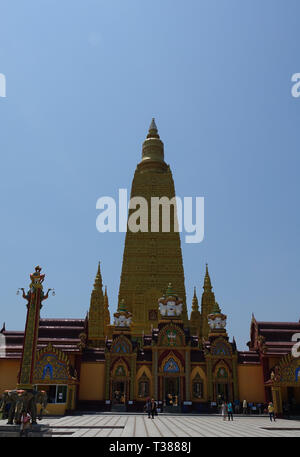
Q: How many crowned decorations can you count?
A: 3